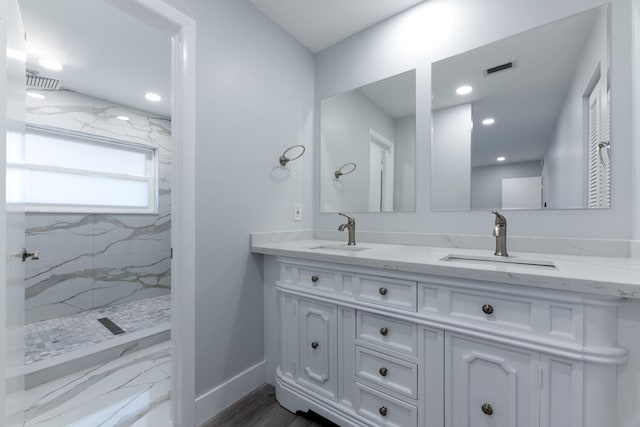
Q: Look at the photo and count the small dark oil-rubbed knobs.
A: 8